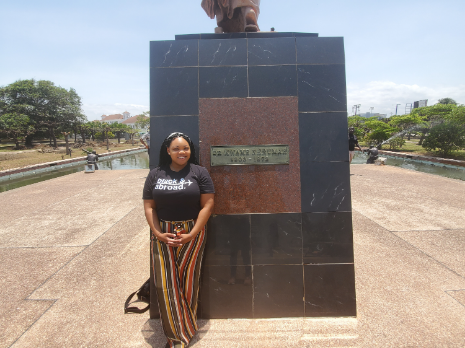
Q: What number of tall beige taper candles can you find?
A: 0